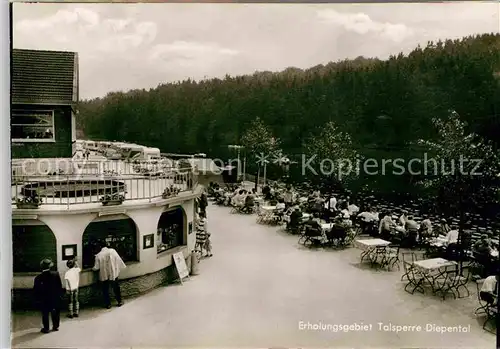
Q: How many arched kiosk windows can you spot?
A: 3